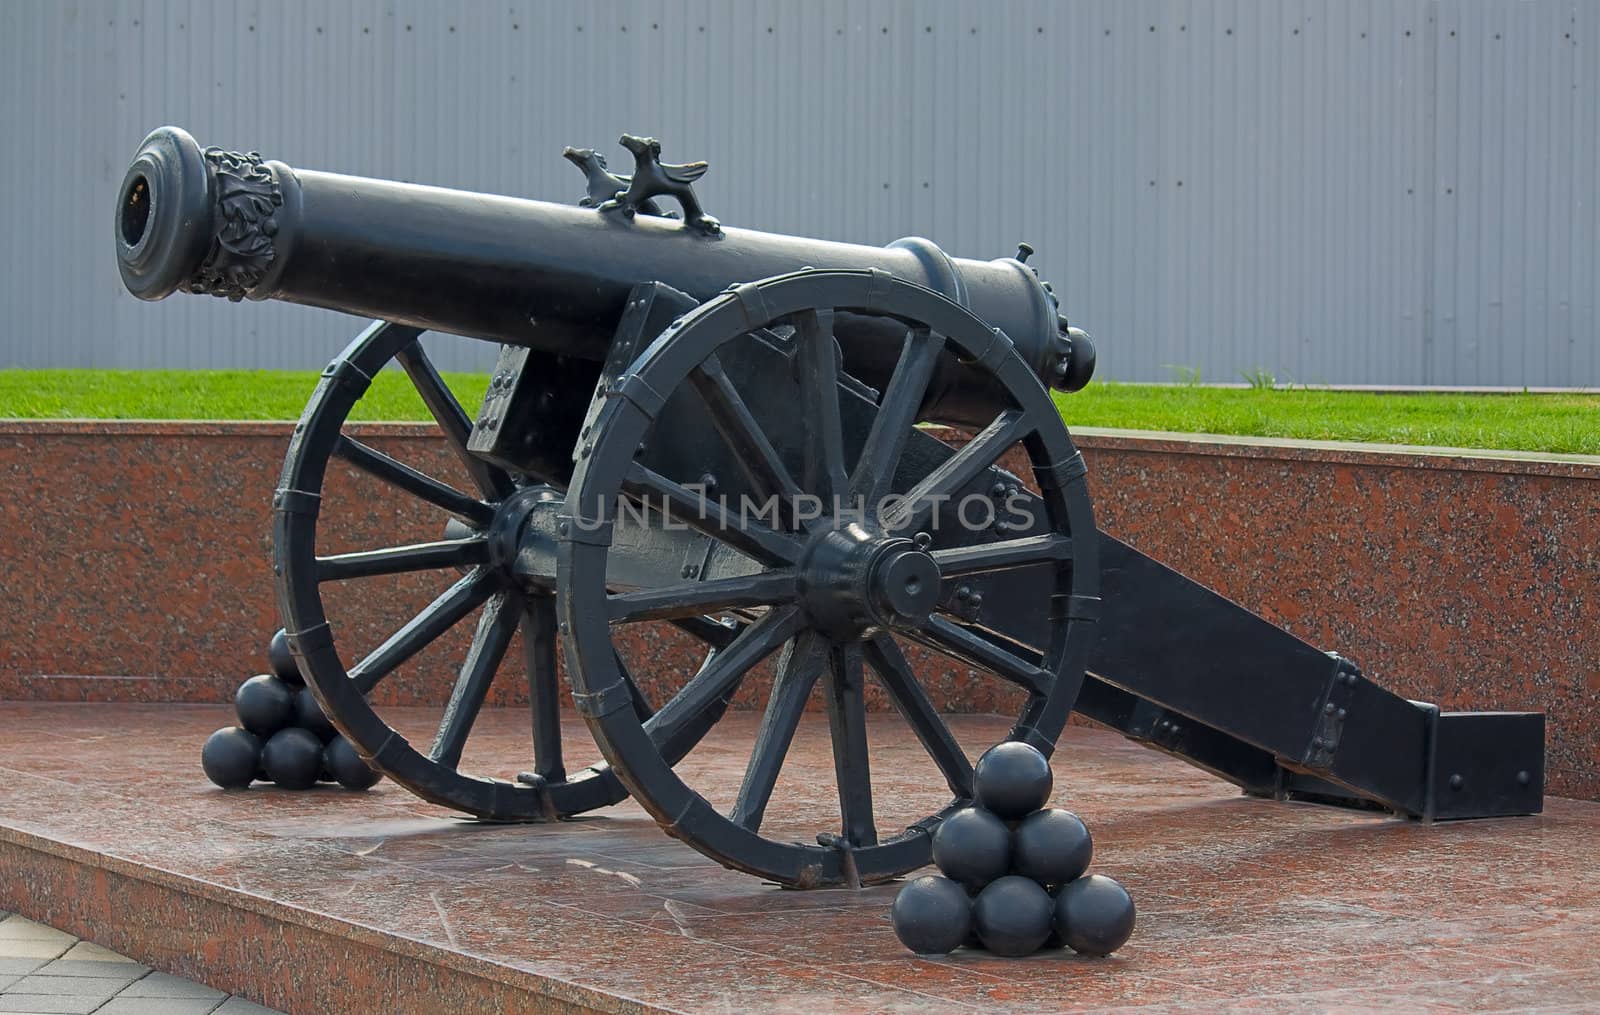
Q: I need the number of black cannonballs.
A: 12